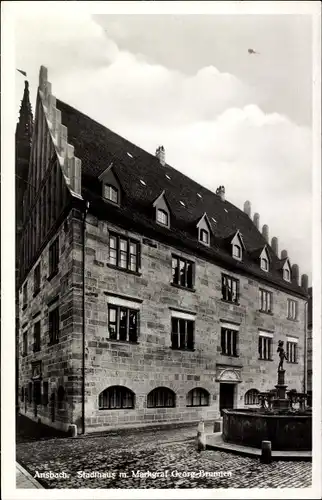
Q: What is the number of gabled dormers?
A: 6